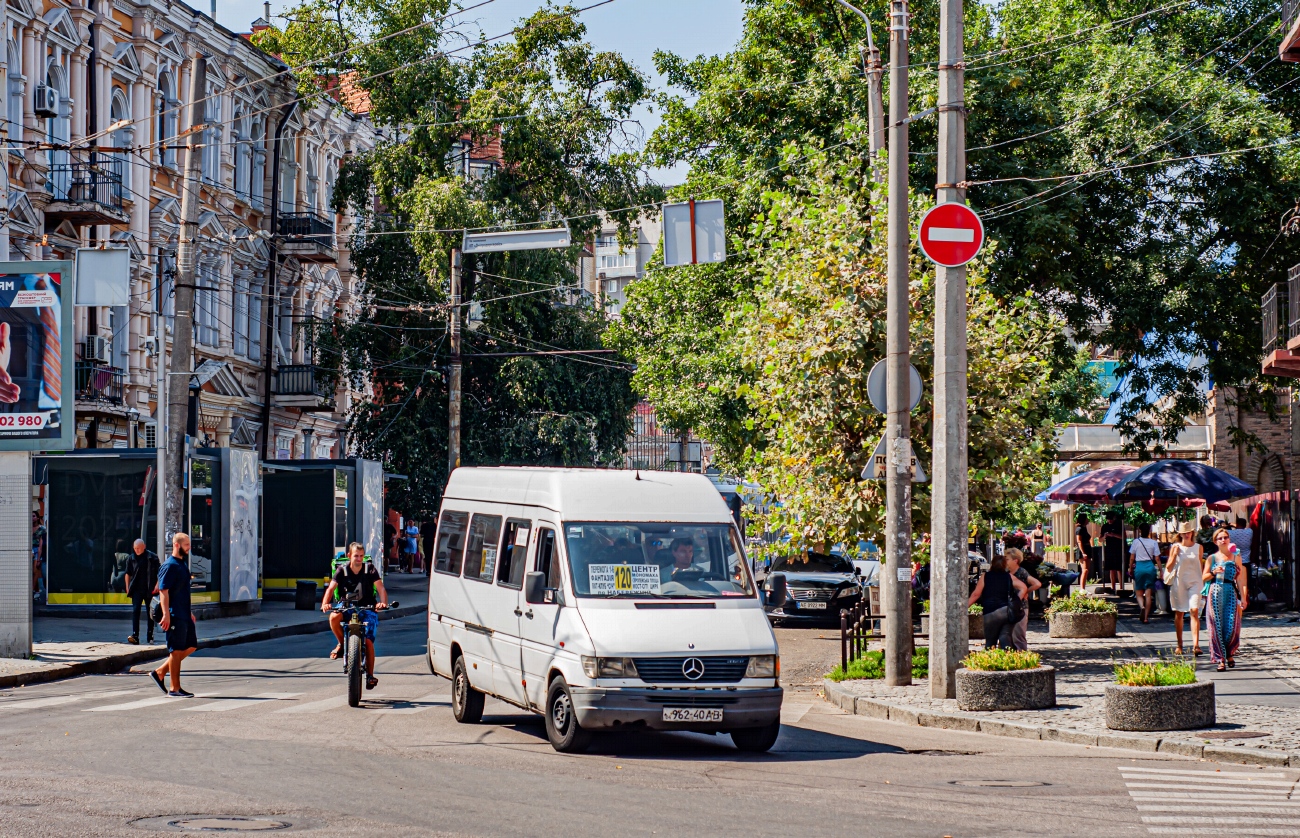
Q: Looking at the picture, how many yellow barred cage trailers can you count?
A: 0